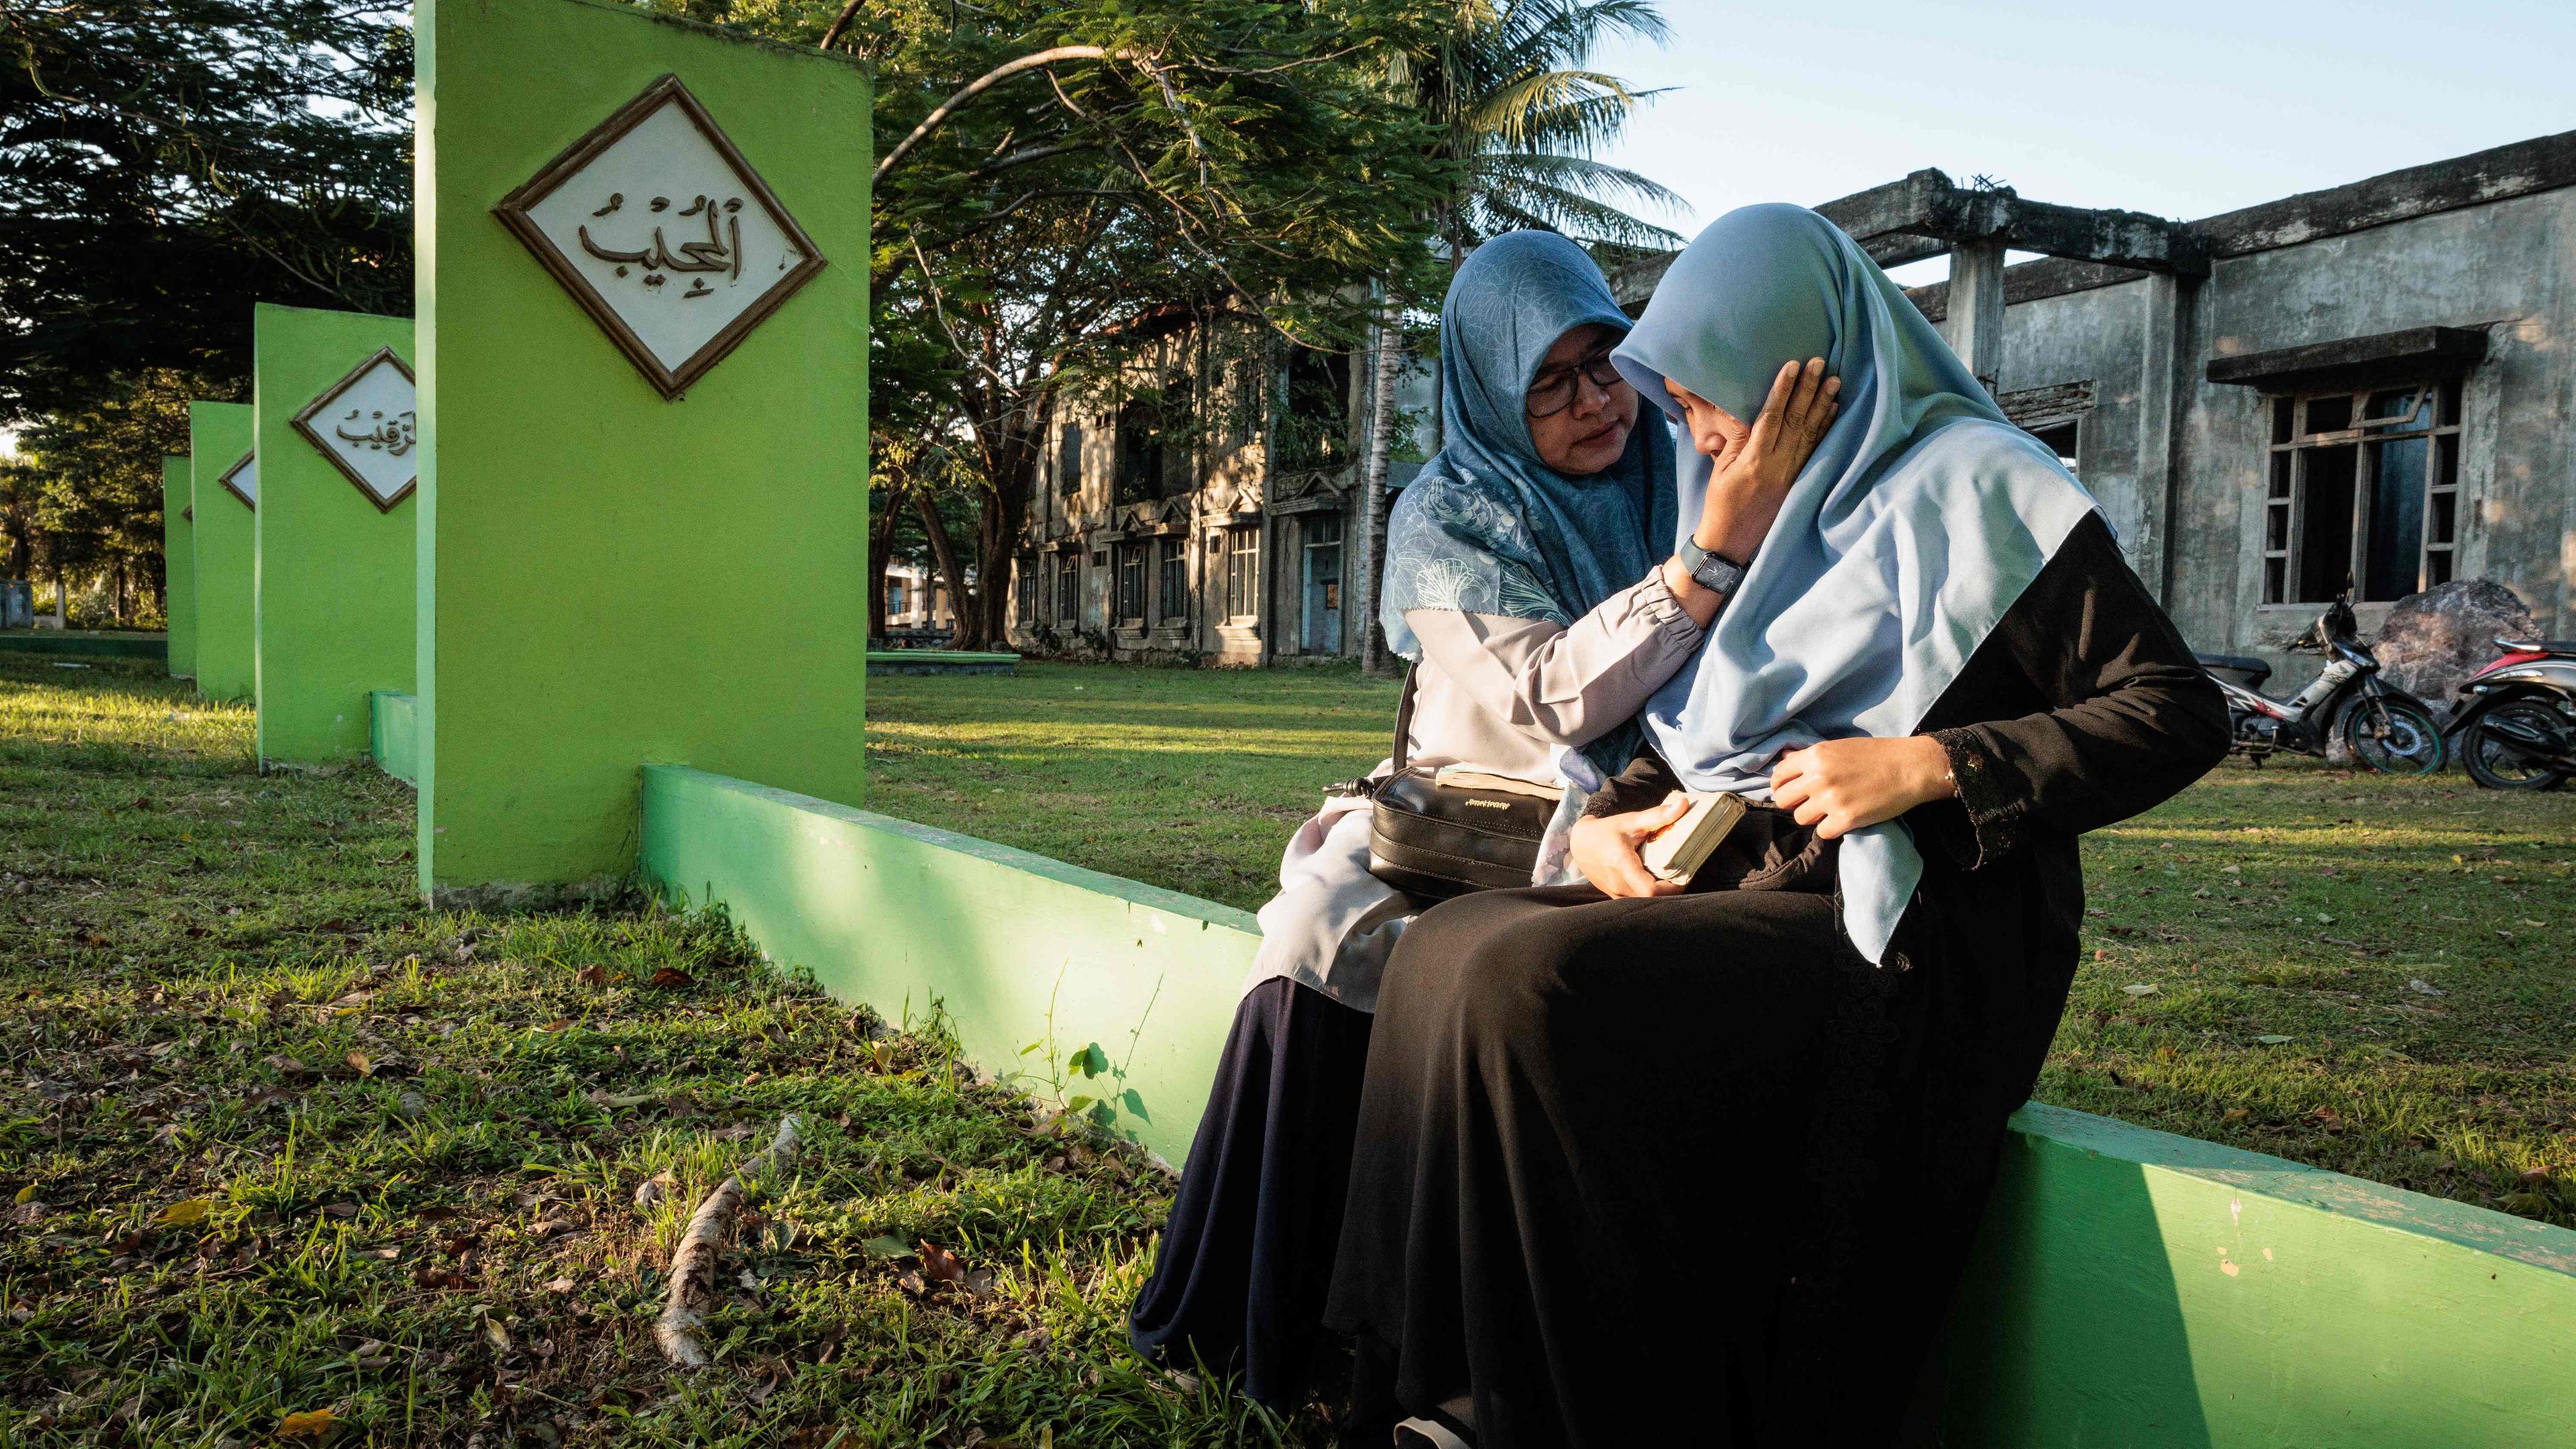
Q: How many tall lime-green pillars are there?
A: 4